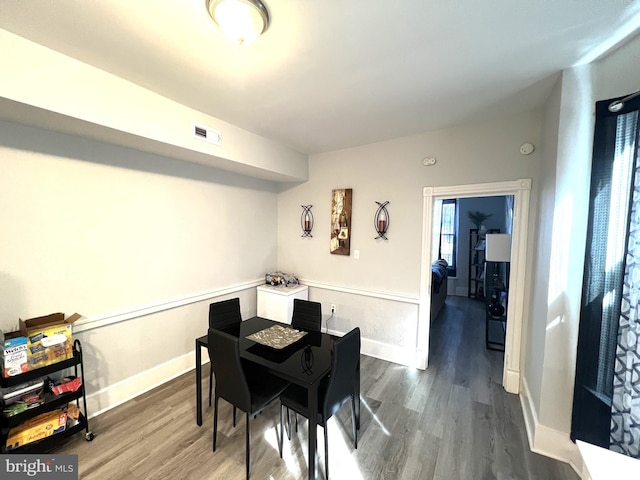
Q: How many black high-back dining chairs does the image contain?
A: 4